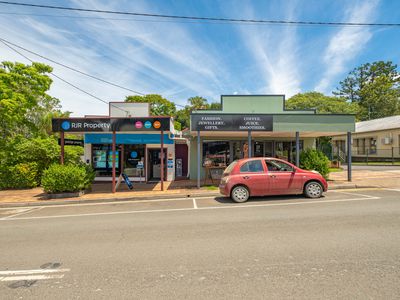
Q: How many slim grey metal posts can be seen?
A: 4